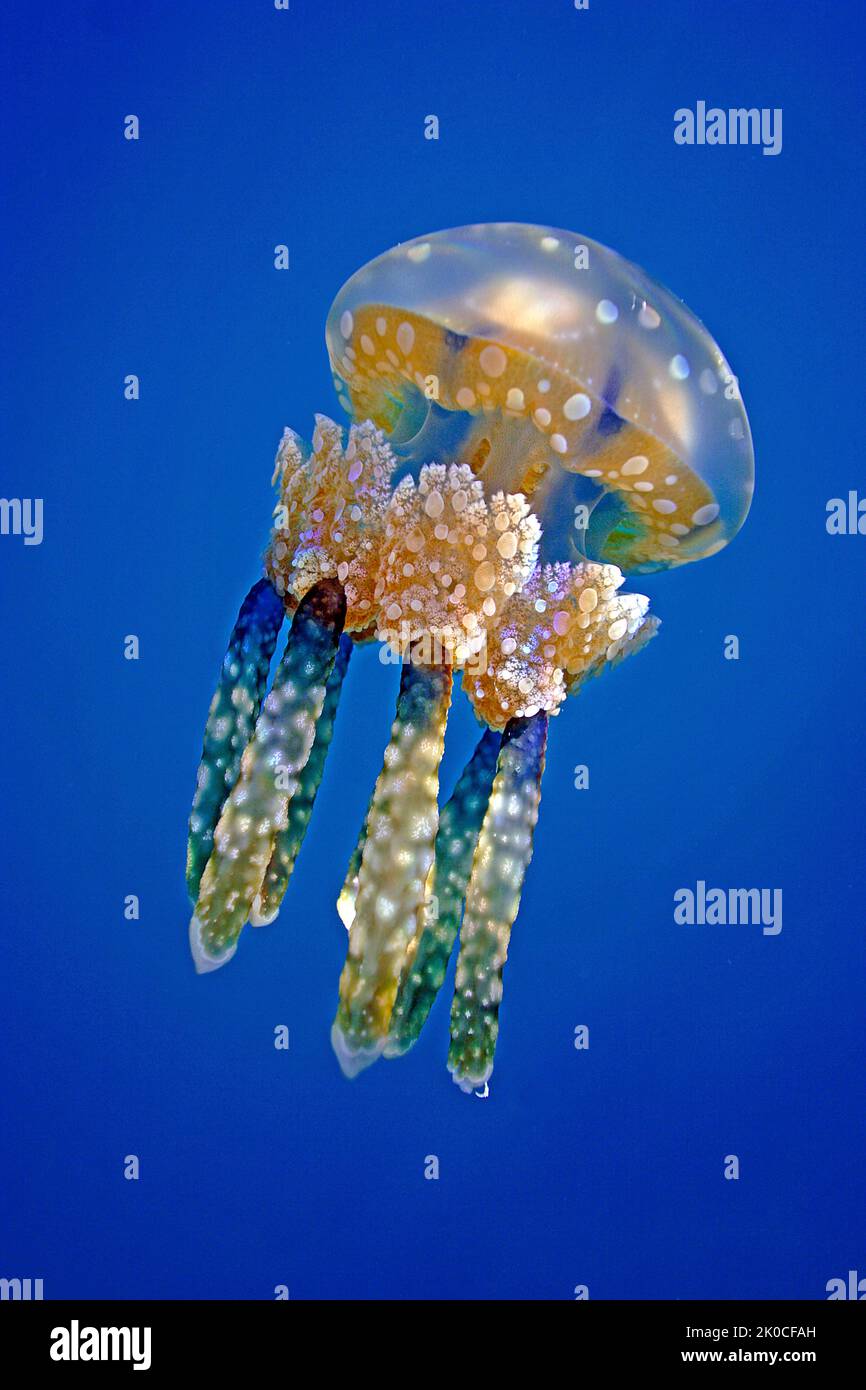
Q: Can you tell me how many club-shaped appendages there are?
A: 7